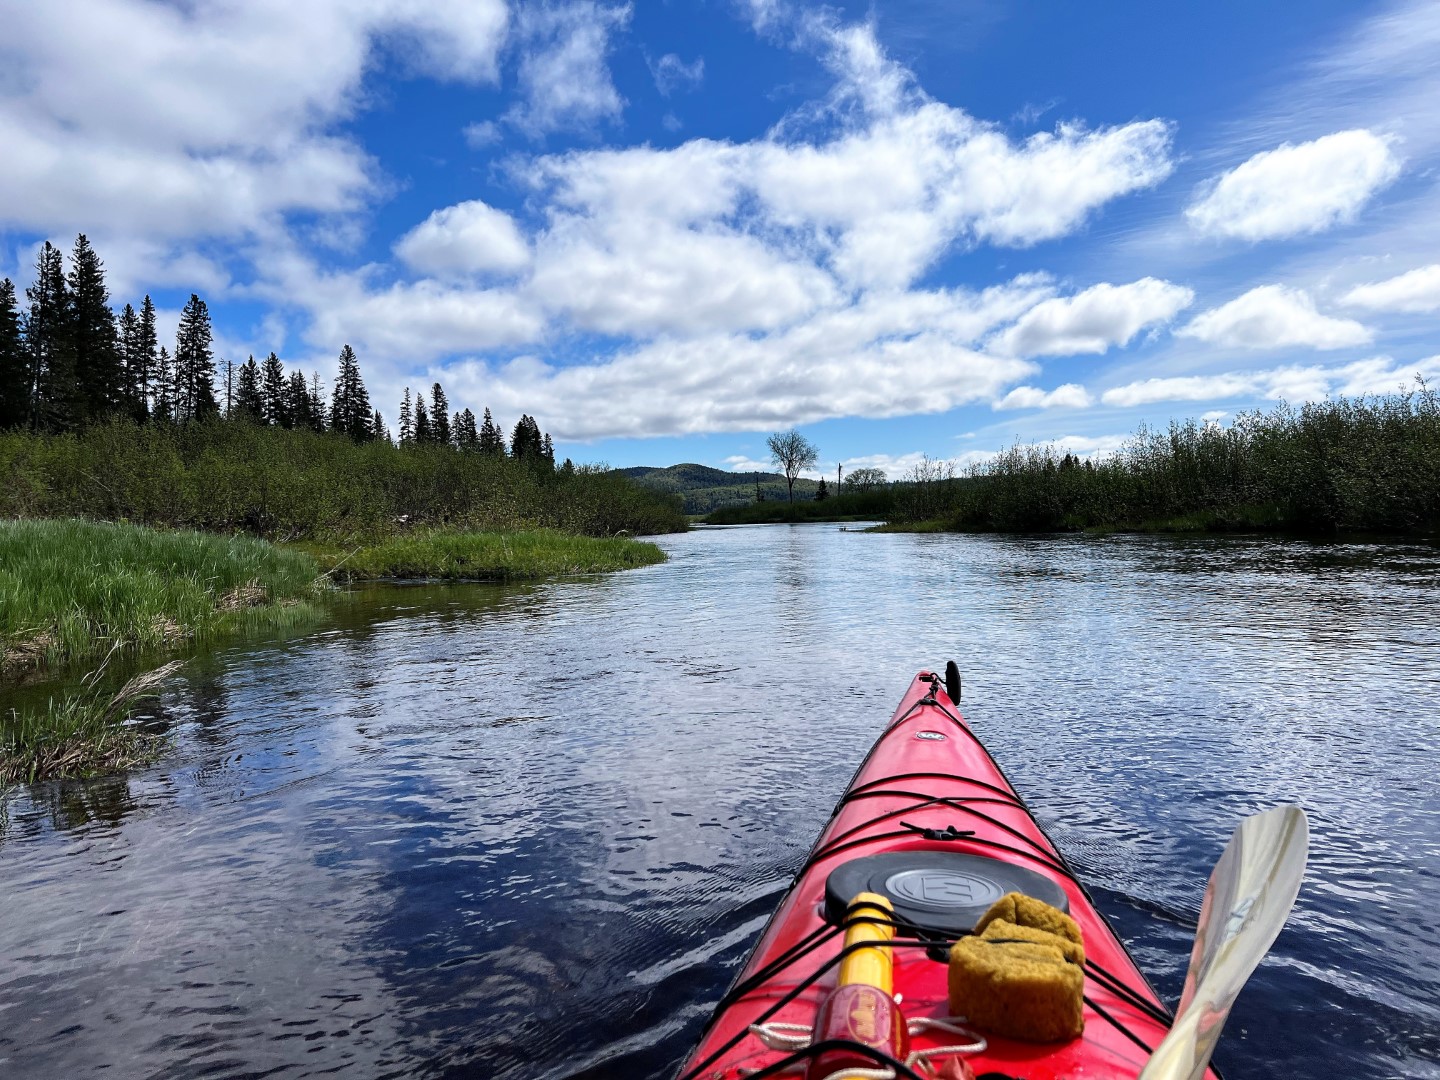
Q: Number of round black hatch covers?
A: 1